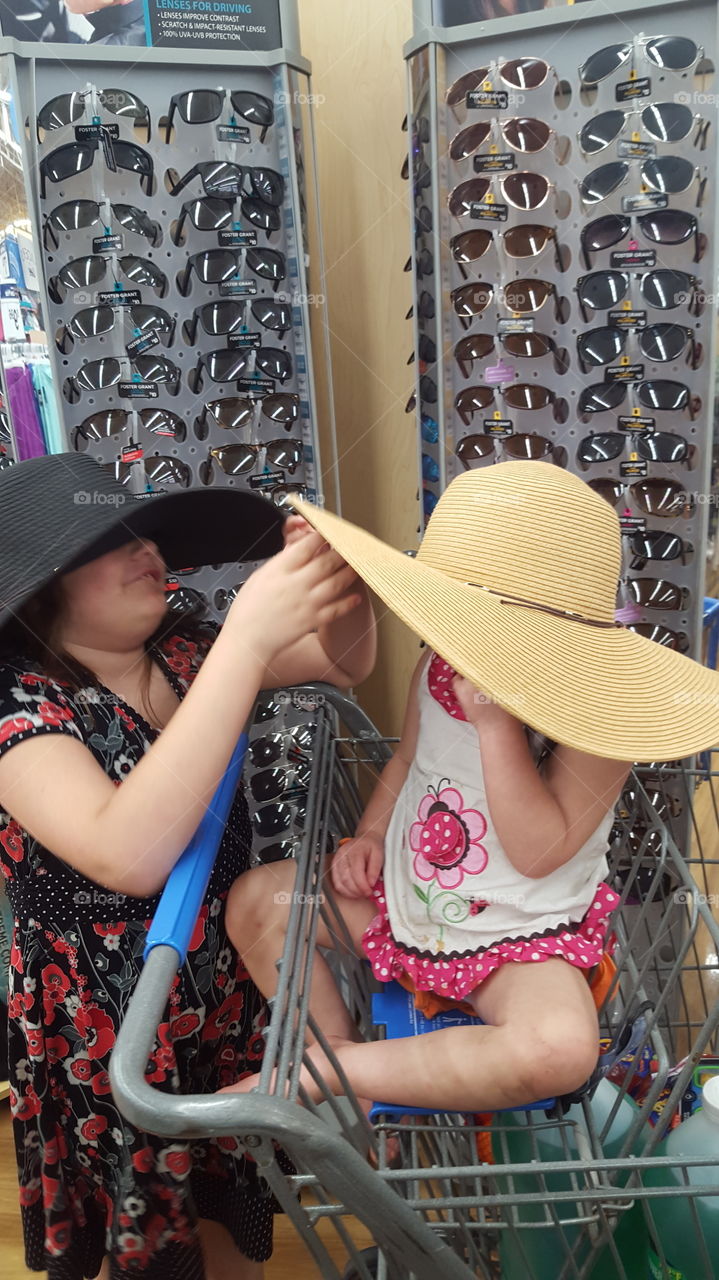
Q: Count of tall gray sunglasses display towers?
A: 2